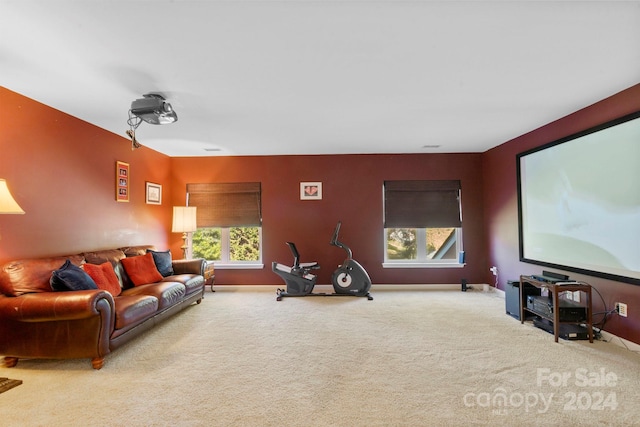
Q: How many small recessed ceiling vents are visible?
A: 2